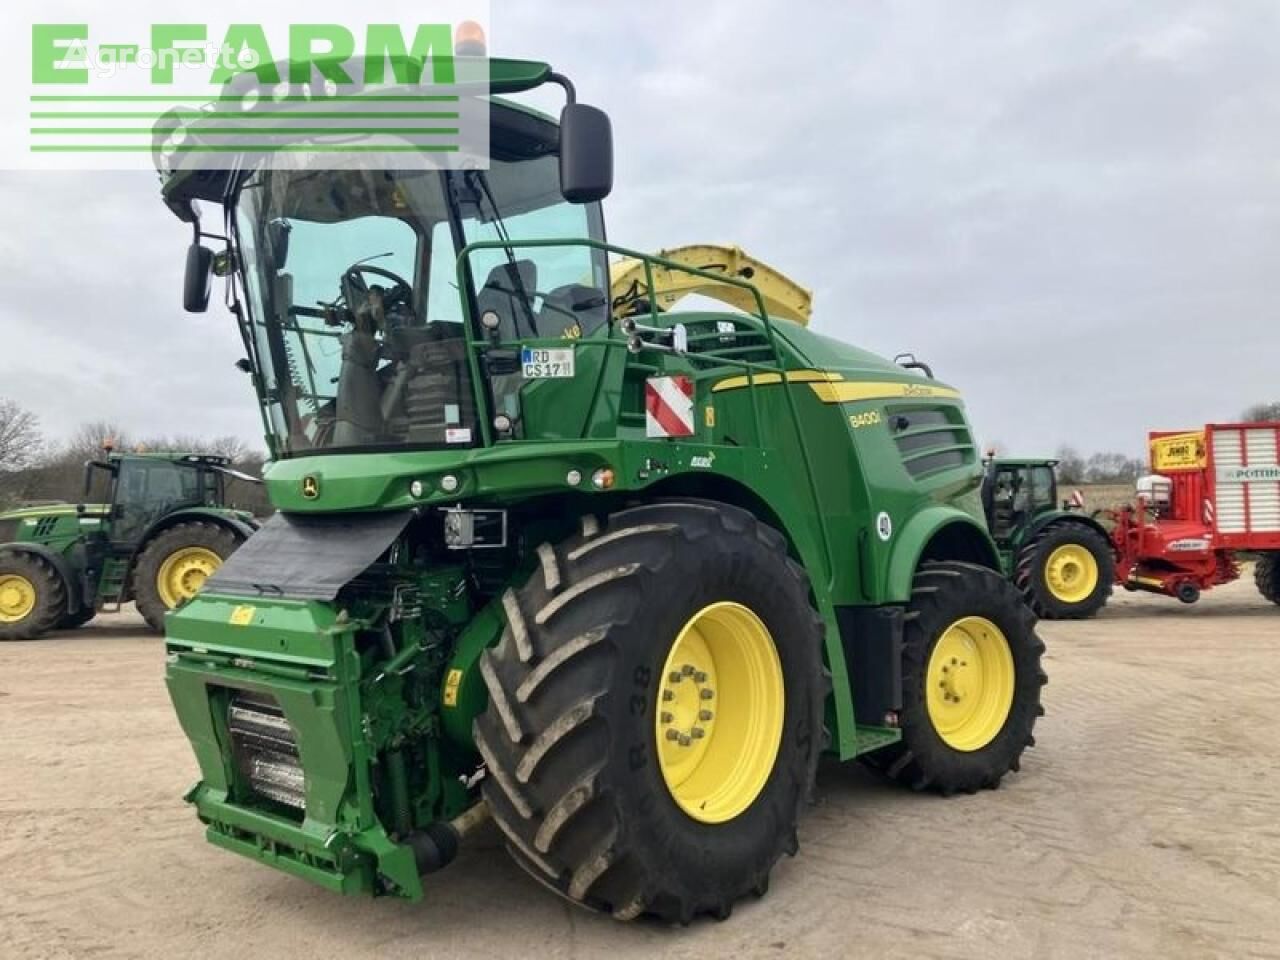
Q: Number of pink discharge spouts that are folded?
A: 0